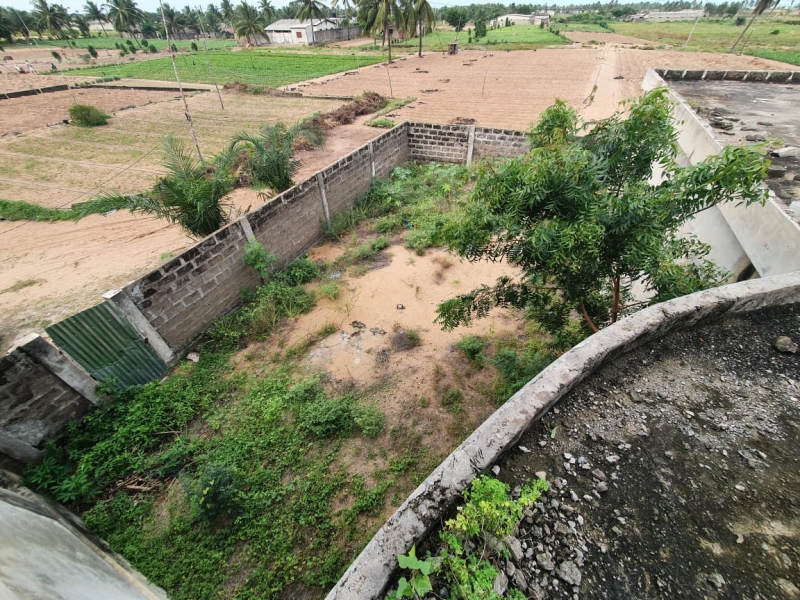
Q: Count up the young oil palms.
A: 2